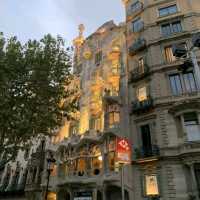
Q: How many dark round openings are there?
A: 1